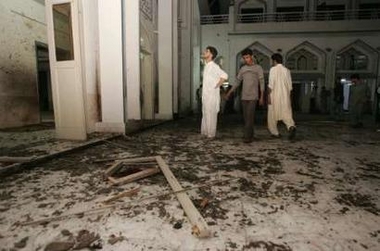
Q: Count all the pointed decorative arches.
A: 3